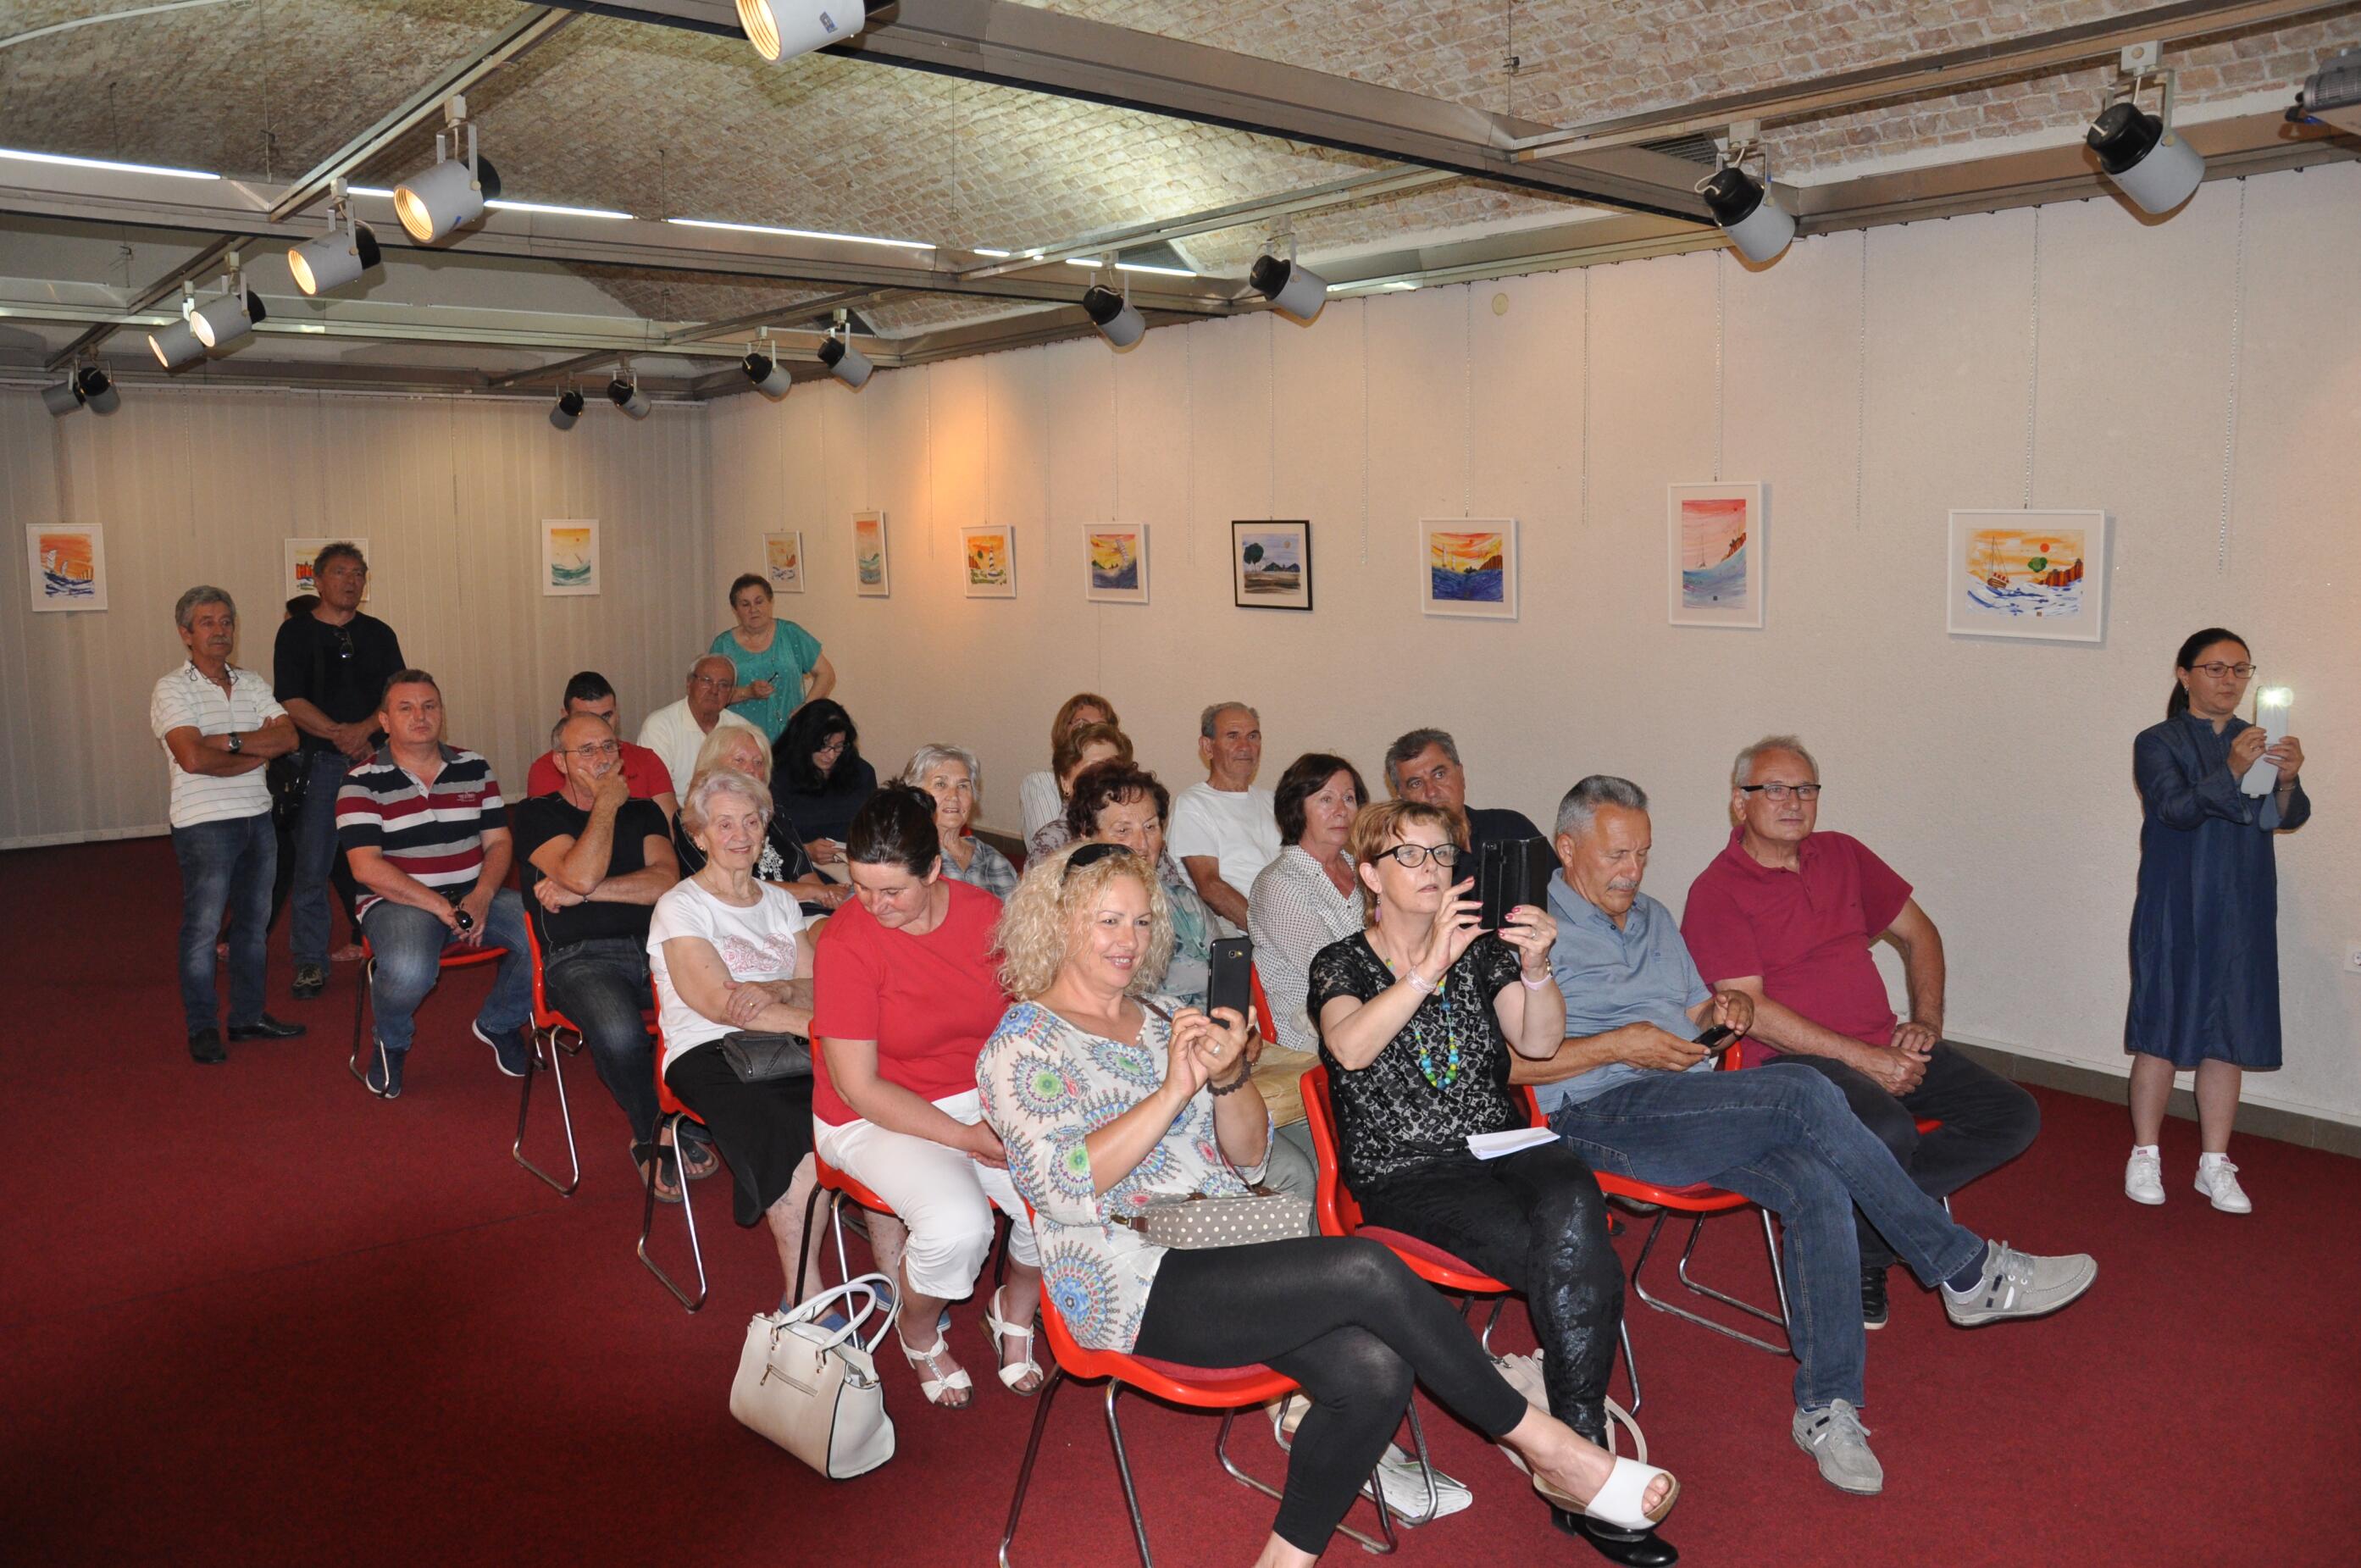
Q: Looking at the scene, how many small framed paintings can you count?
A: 11